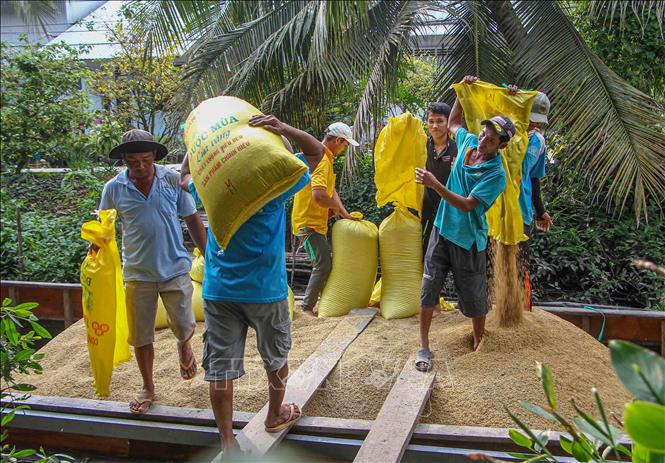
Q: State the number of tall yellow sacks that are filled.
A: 2